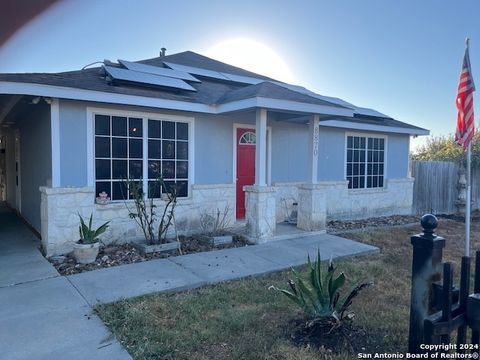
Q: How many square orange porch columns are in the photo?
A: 0